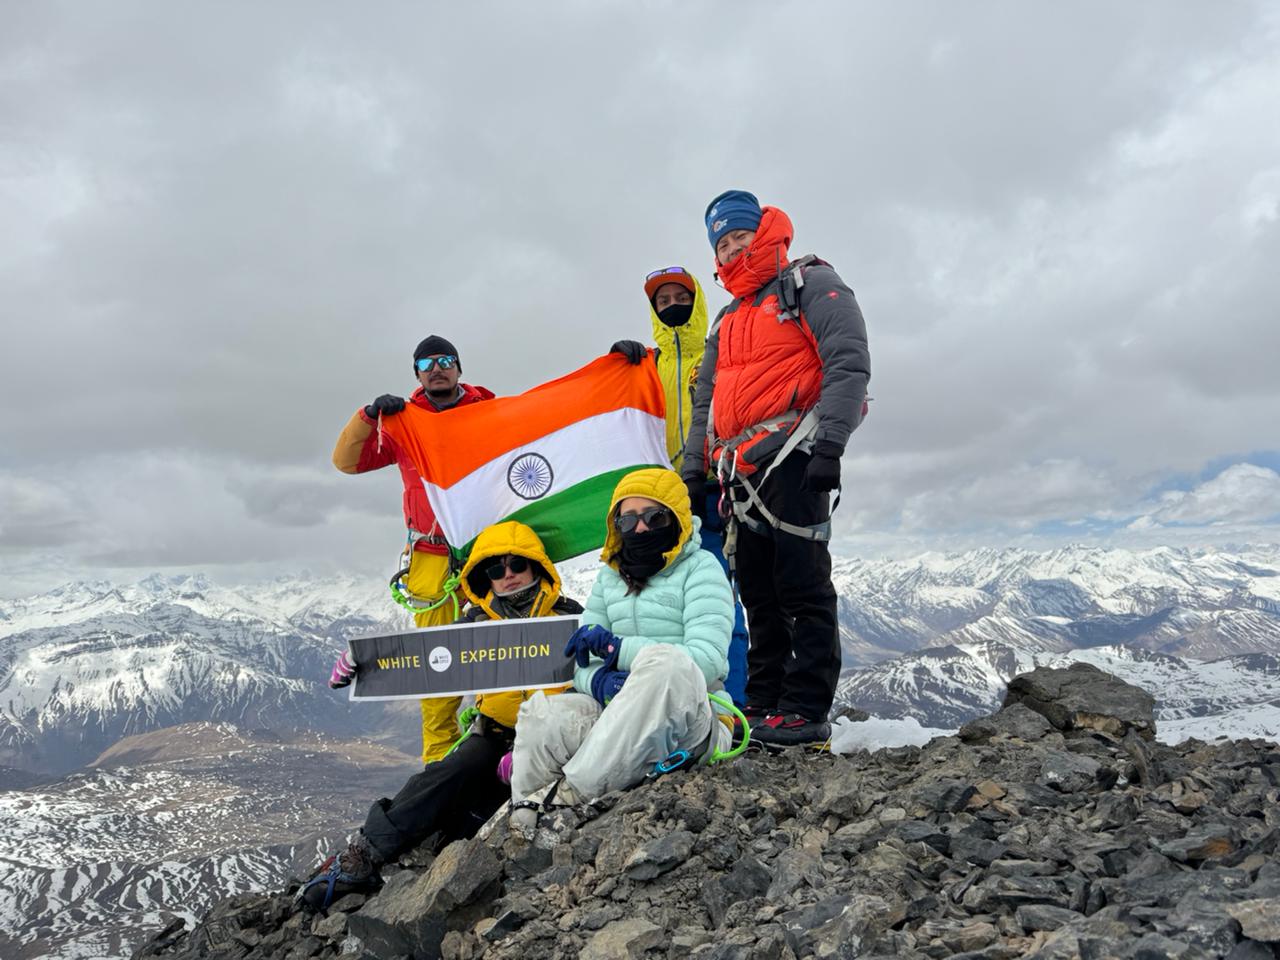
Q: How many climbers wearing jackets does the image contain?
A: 5